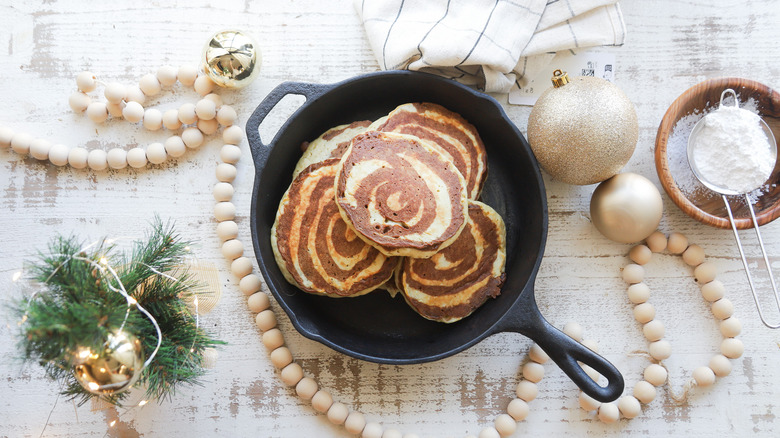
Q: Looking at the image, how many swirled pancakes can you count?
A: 5